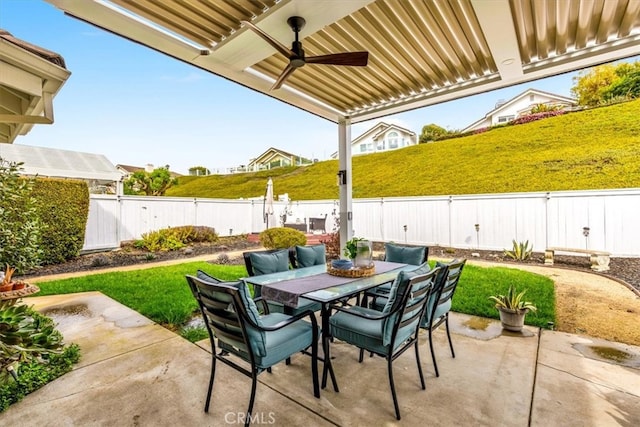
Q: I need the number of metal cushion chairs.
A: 6